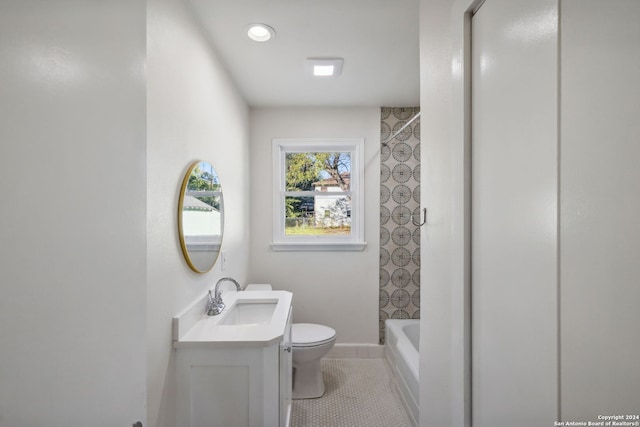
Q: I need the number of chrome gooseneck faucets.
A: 1